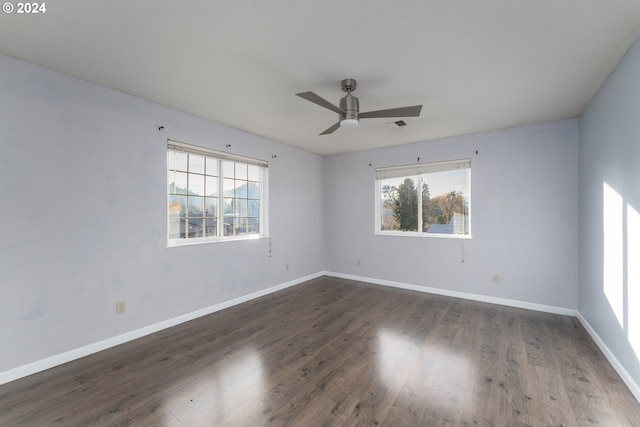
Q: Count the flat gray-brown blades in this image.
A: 3